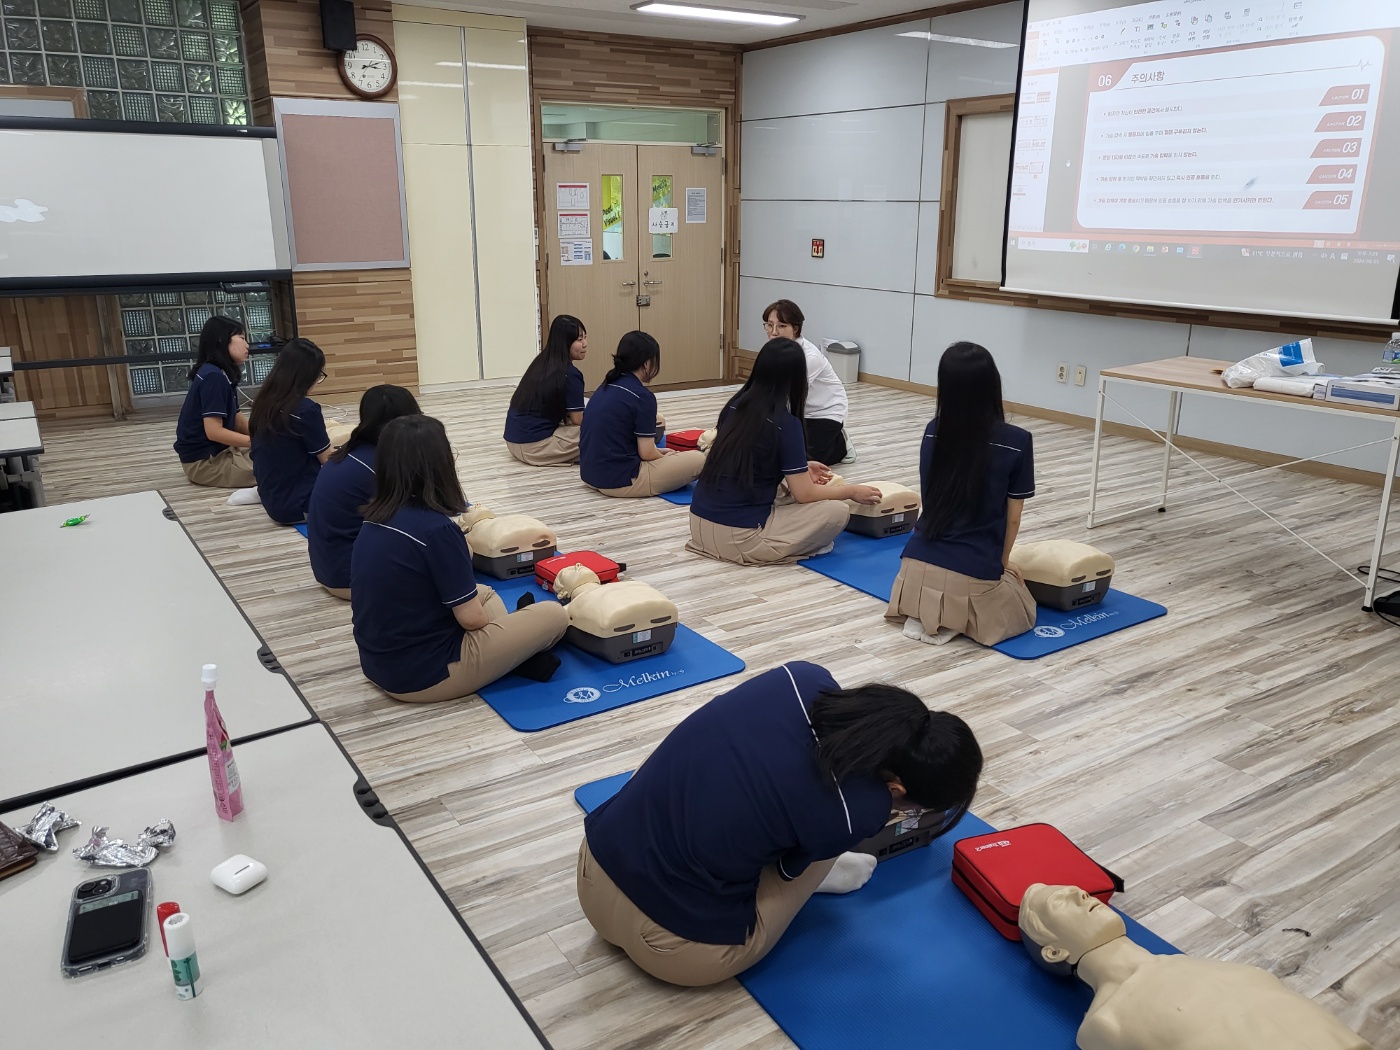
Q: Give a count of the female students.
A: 9